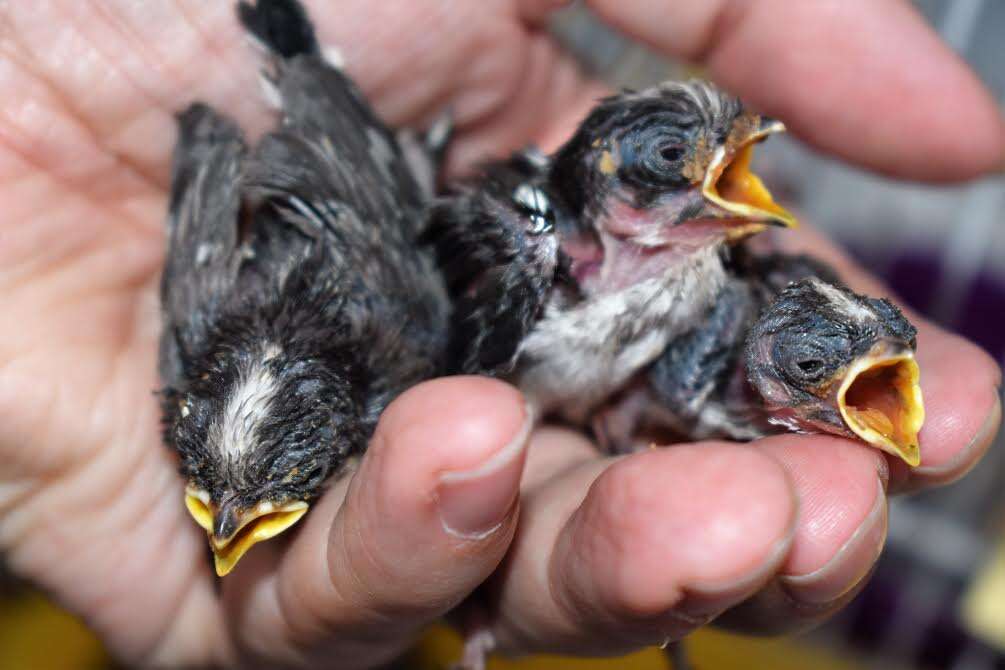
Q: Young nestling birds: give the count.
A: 3